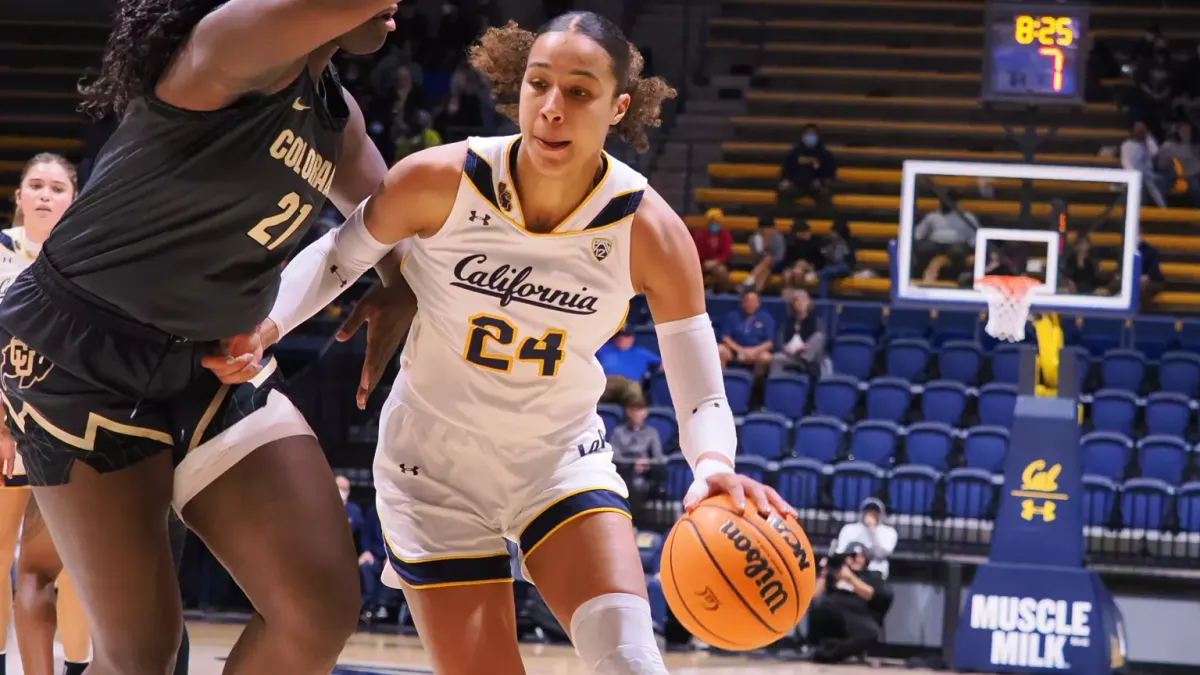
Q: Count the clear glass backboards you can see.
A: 1